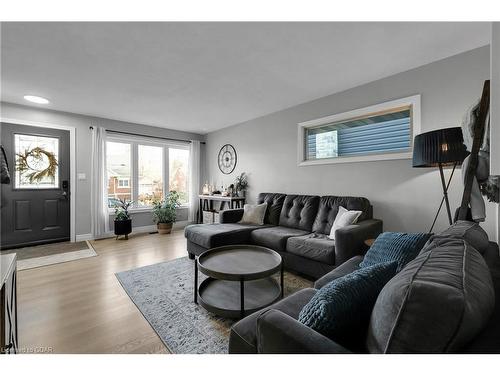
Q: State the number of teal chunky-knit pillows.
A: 2